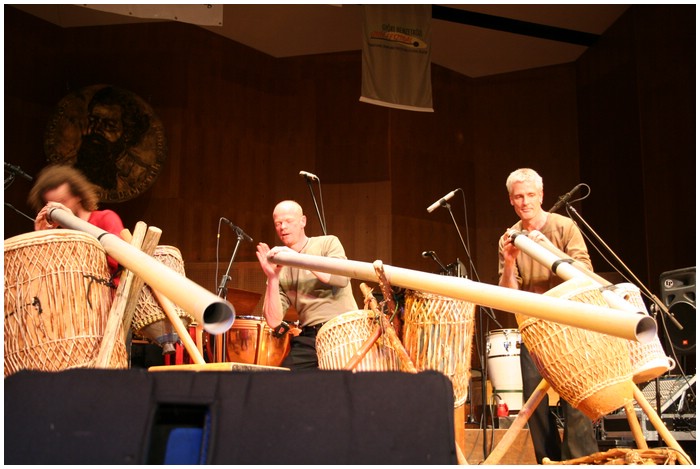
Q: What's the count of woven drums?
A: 6